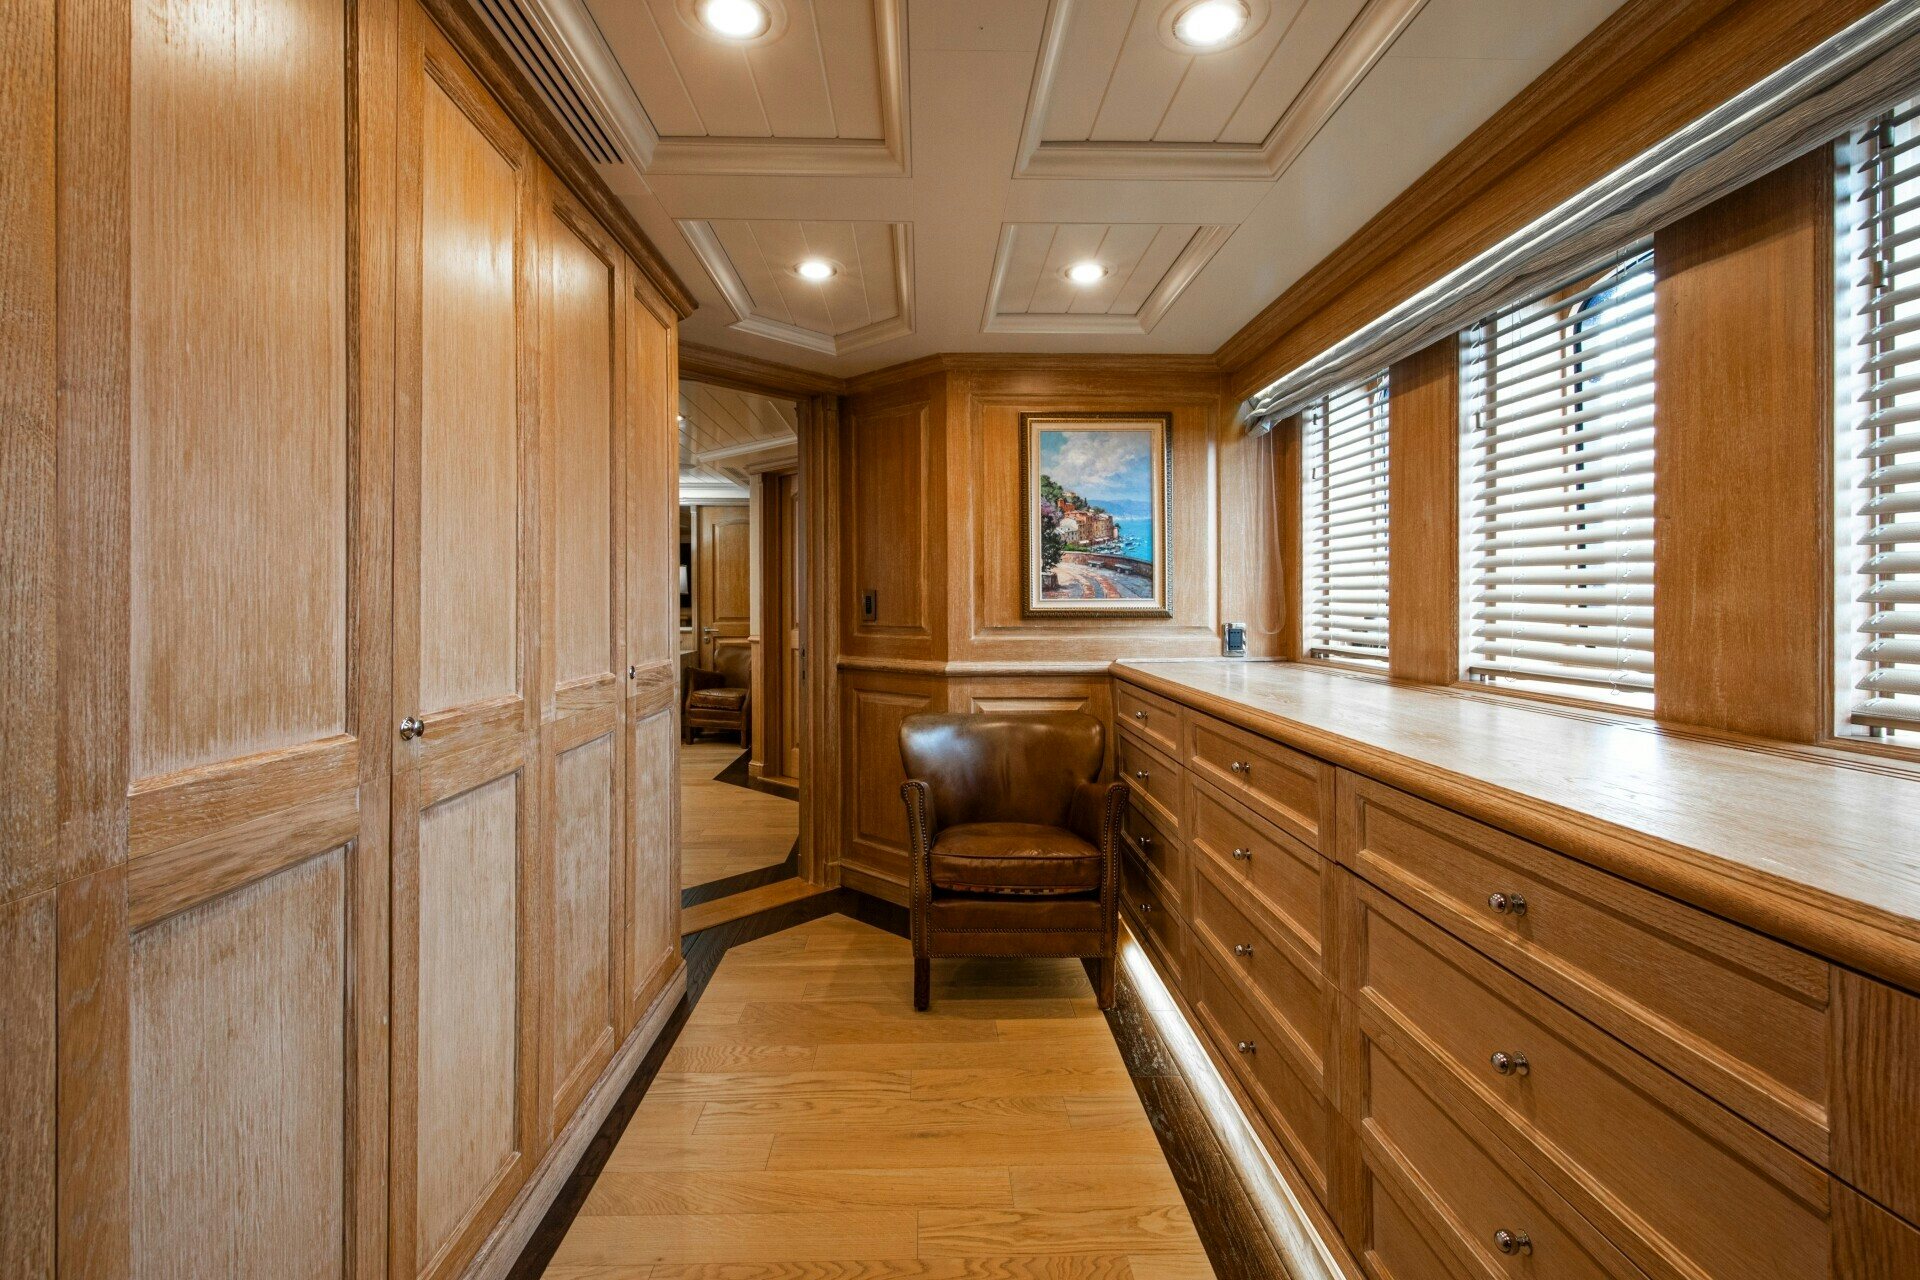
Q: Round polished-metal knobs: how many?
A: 13